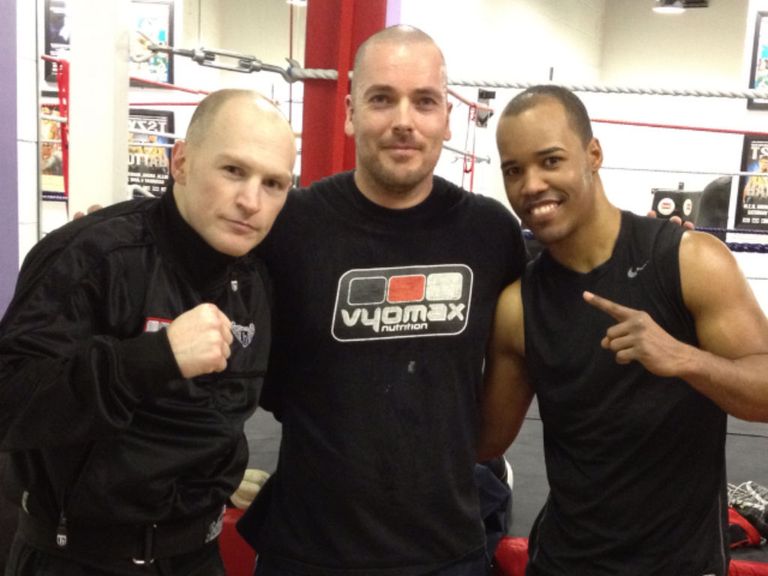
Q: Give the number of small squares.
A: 3